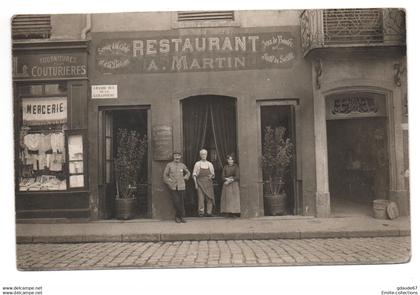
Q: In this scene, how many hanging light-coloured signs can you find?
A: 2